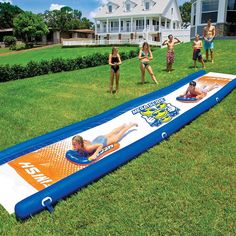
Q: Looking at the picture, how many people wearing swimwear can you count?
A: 7